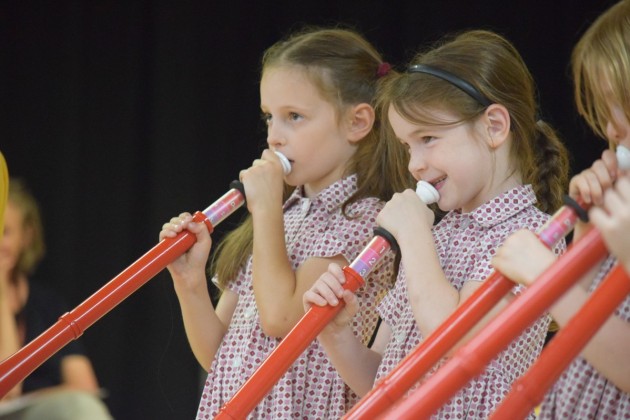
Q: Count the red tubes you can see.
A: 5